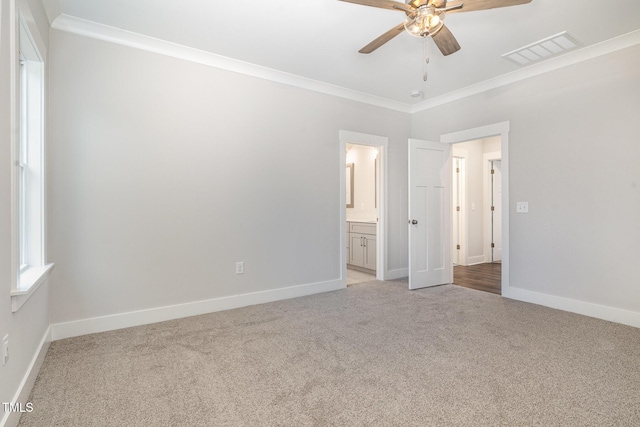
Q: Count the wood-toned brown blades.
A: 4